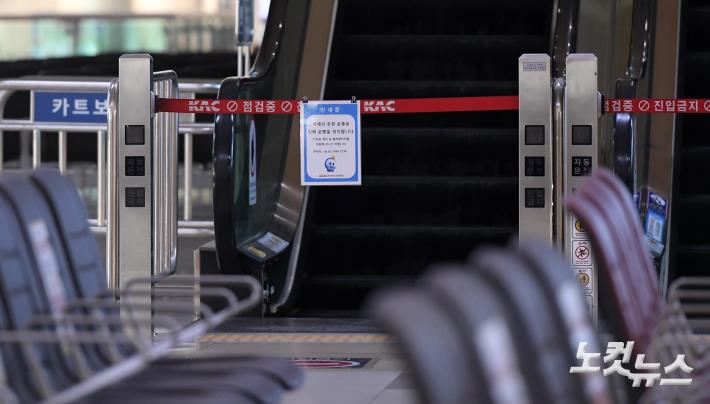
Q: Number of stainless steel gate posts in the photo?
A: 3